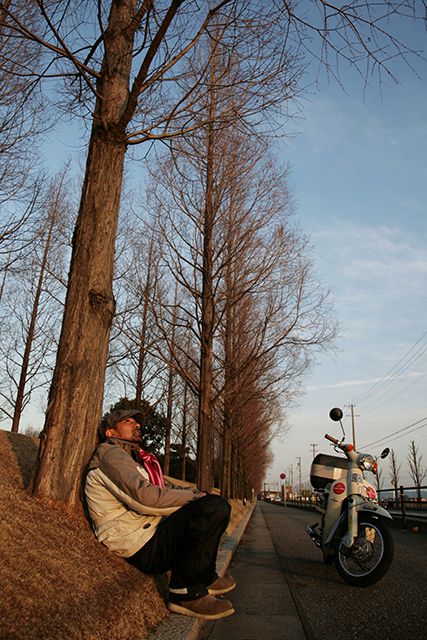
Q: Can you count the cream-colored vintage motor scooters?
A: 1